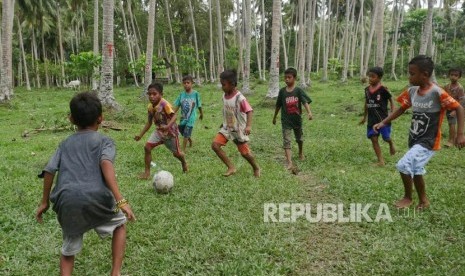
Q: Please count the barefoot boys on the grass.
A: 8